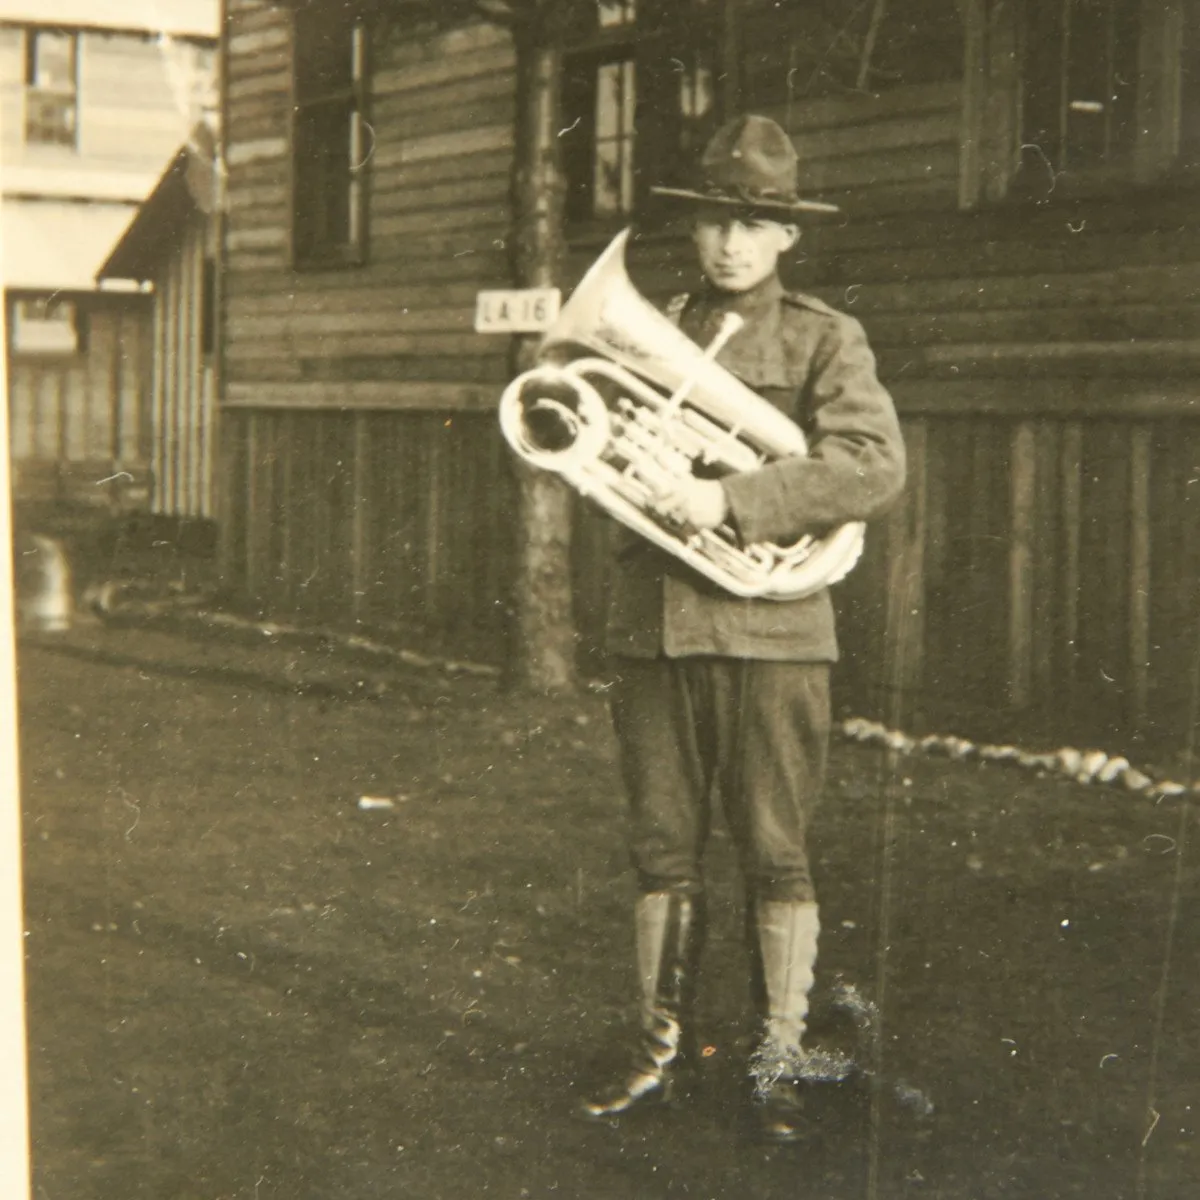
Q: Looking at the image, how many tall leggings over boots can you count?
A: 2